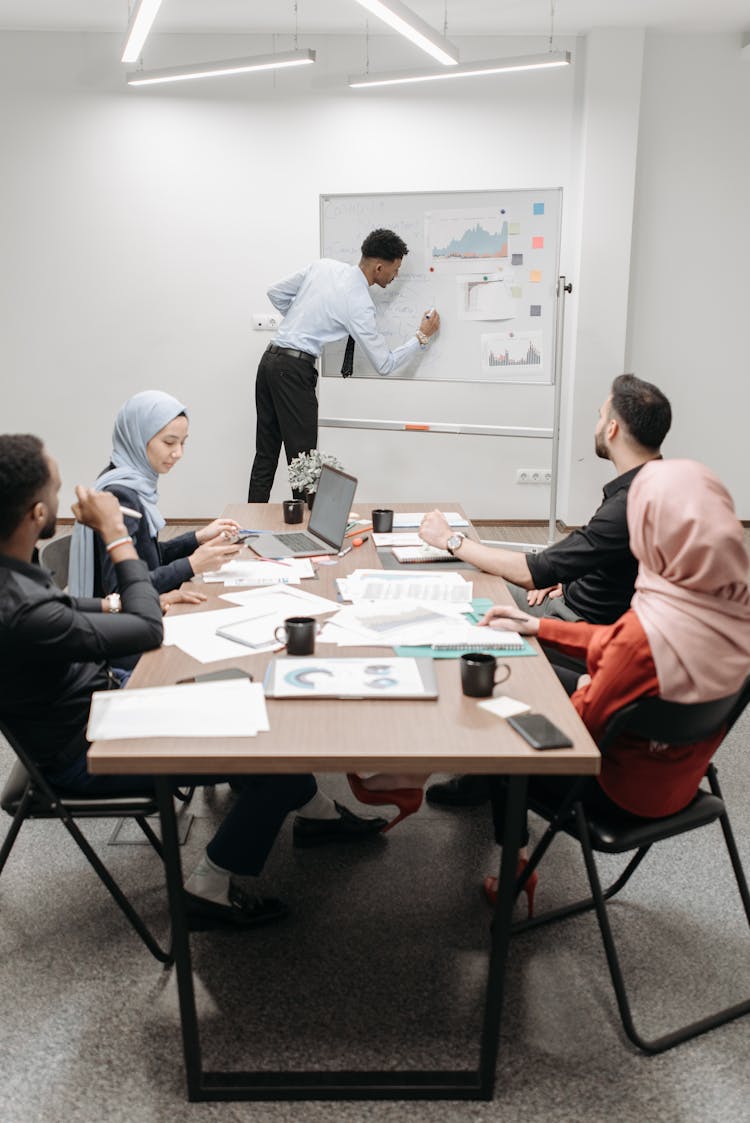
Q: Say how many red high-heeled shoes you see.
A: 2